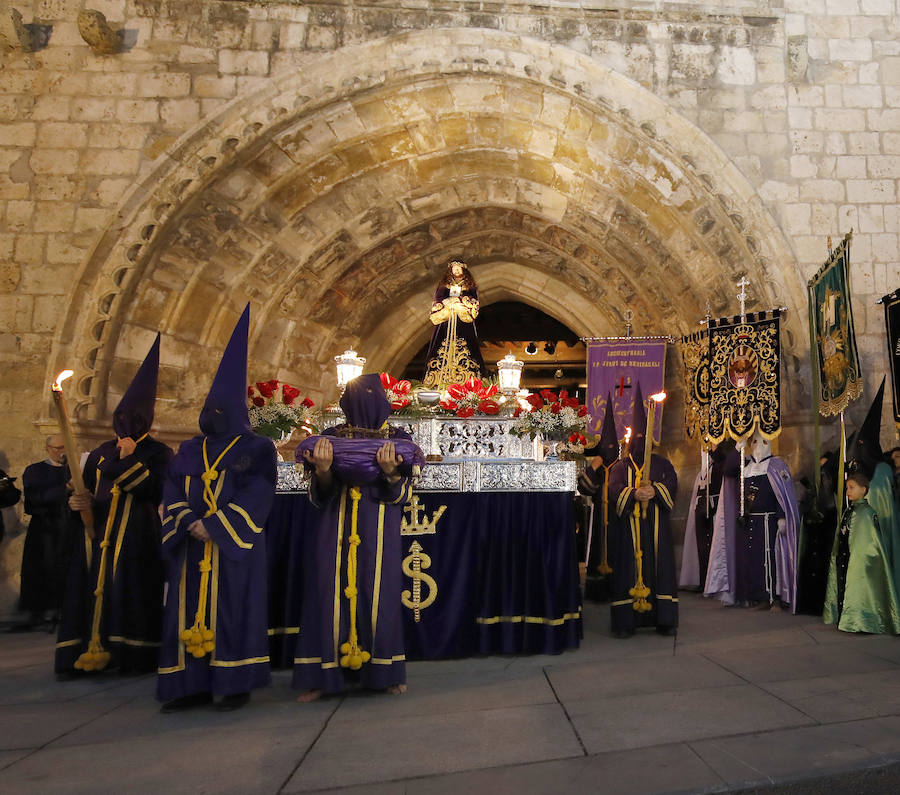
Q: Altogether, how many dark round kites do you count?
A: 0